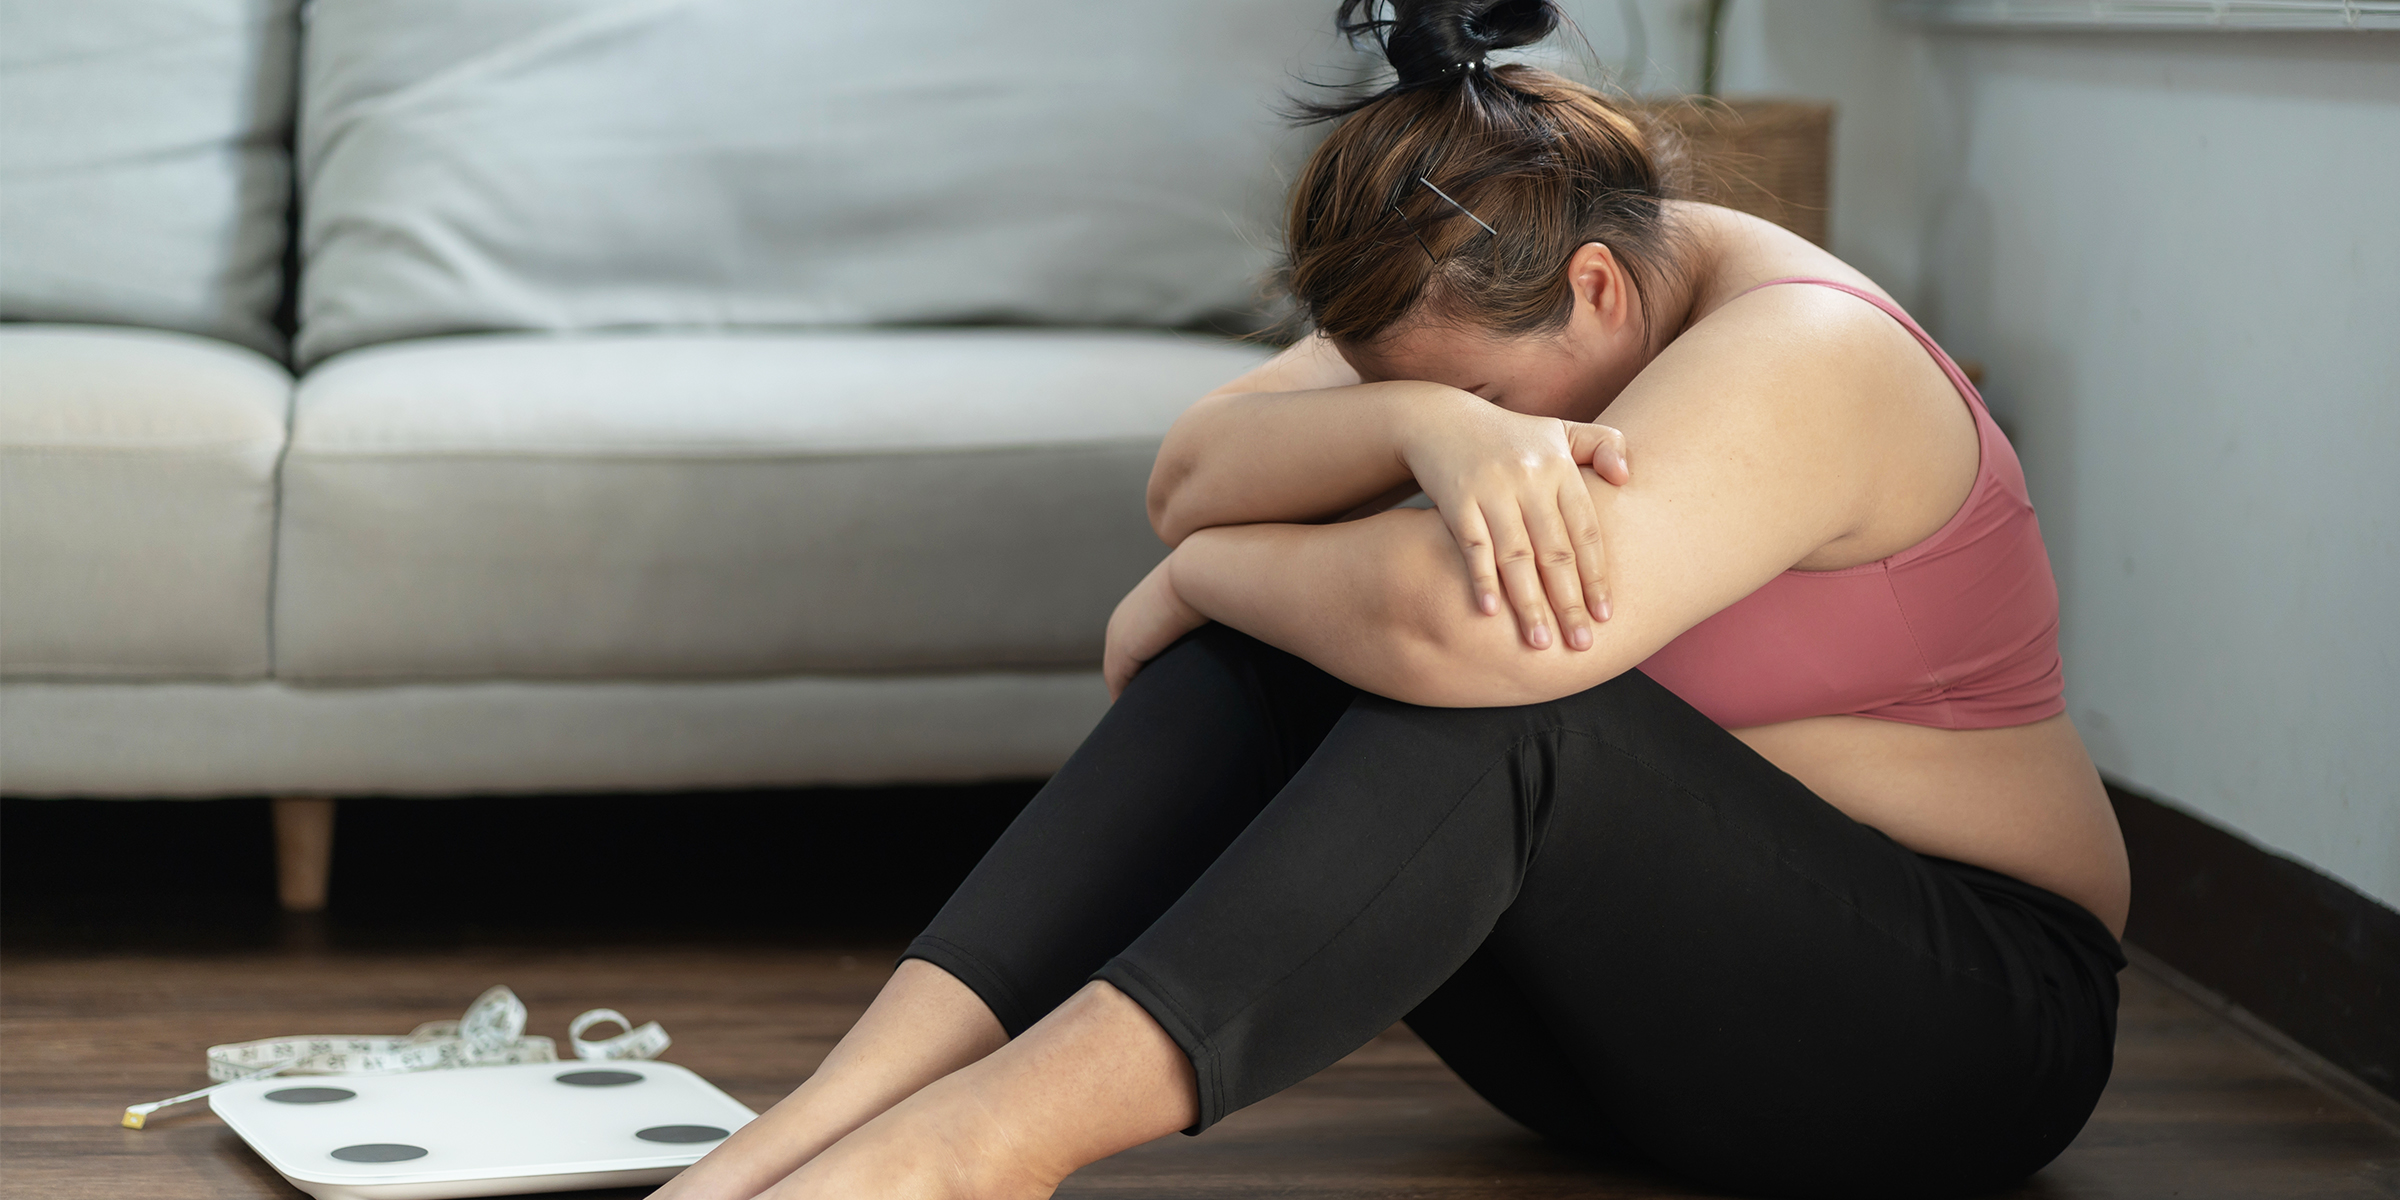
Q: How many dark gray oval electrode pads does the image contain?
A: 4